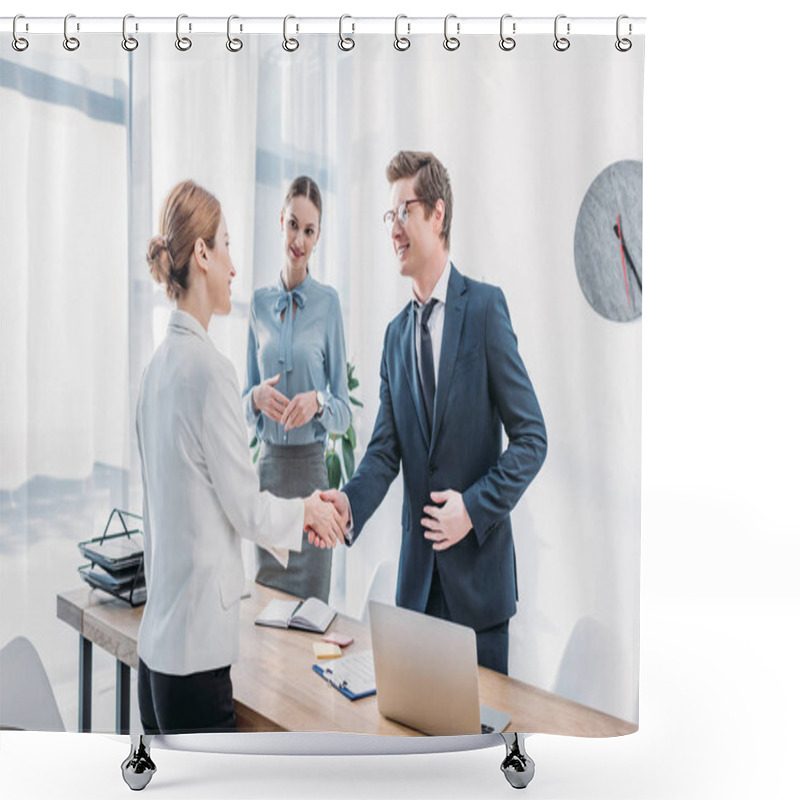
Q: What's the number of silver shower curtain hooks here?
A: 12